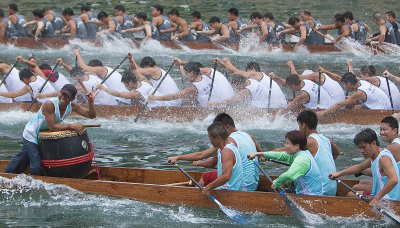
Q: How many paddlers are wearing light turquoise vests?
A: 6